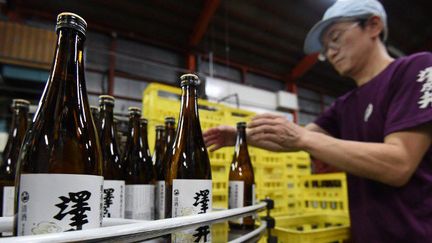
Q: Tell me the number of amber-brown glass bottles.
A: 10